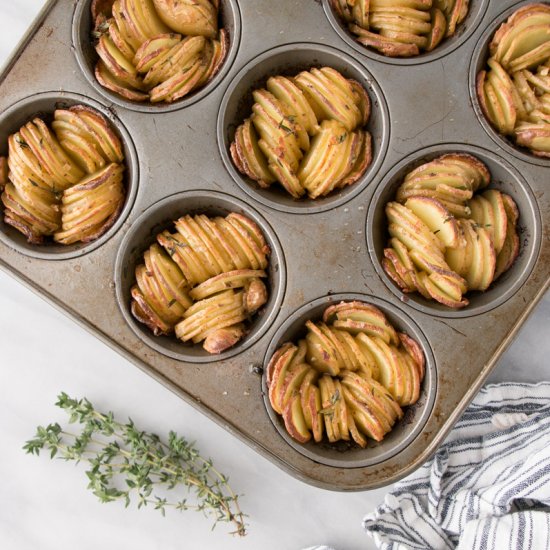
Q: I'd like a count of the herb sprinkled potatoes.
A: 8